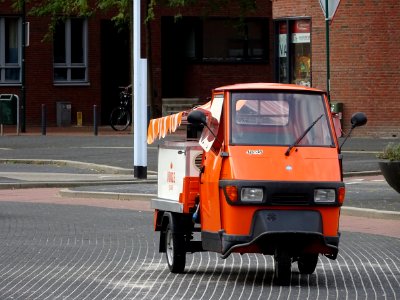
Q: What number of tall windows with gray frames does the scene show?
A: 2